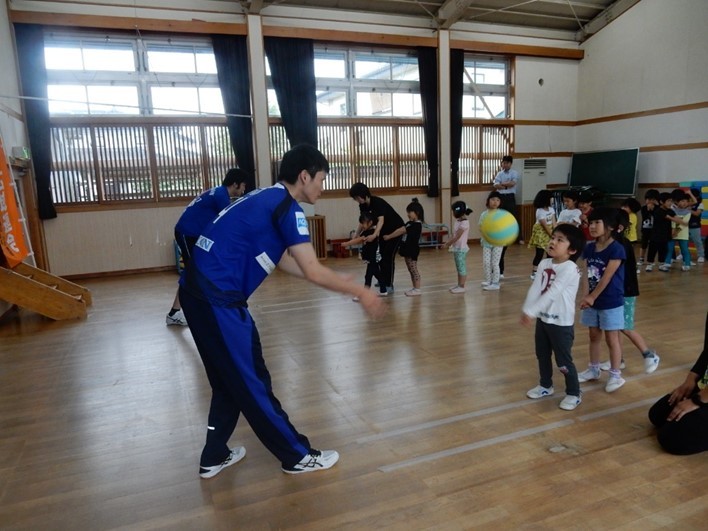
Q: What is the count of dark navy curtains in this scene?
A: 5